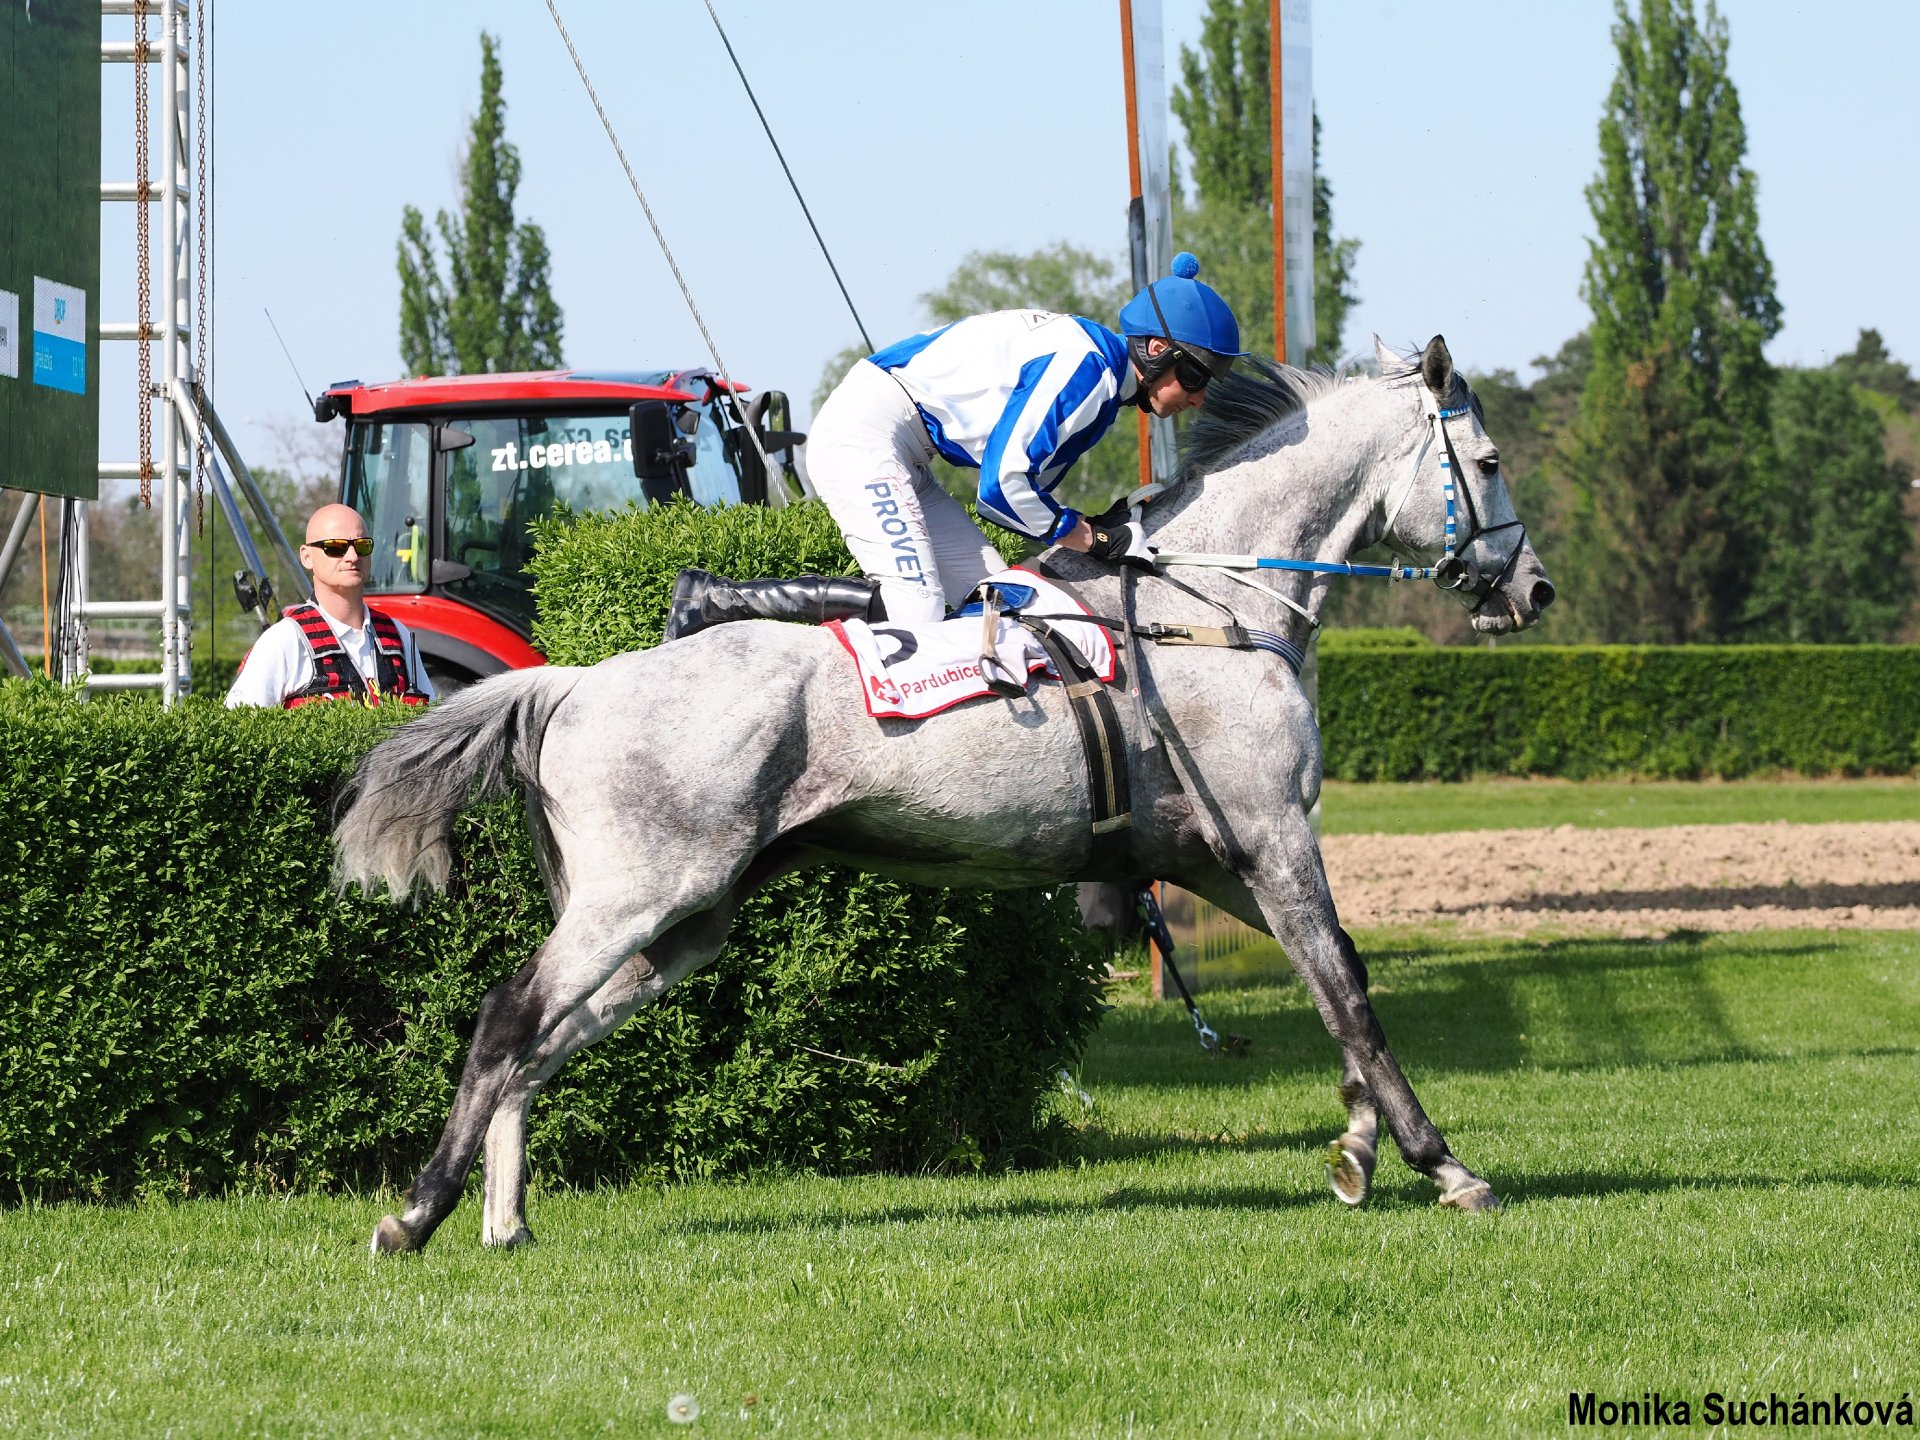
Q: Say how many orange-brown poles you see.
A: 2